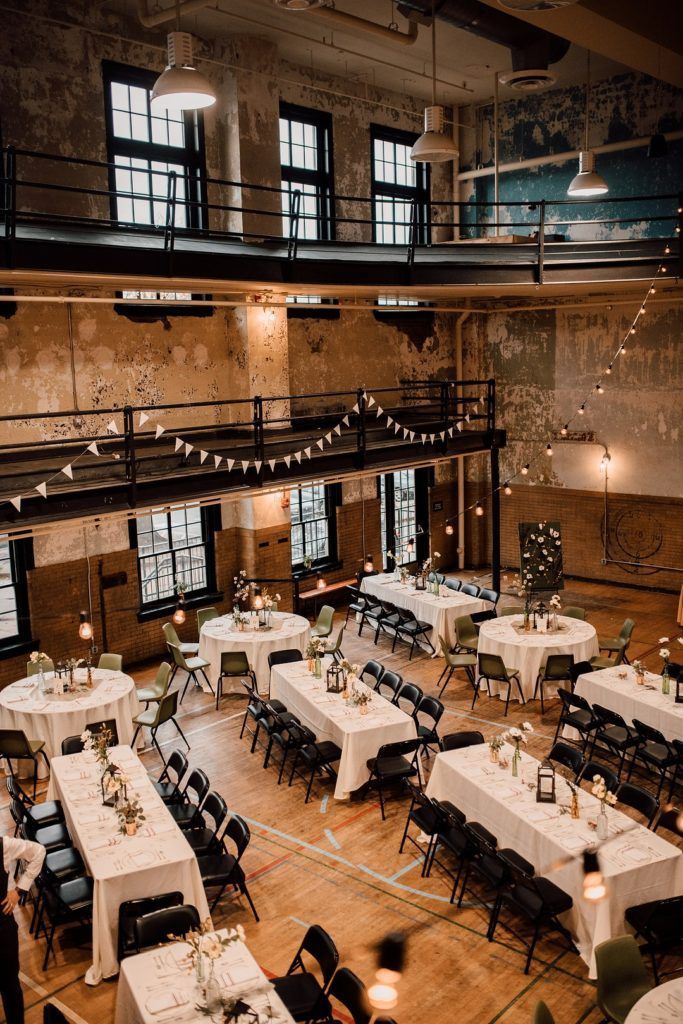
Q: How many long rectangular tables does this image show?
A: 6